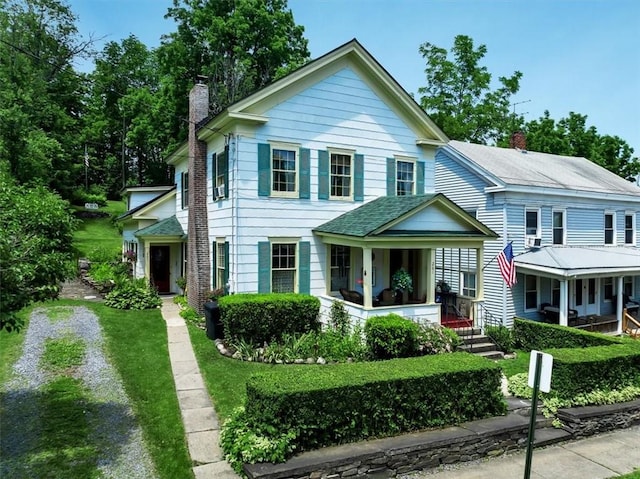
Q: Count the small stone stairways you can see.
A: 2